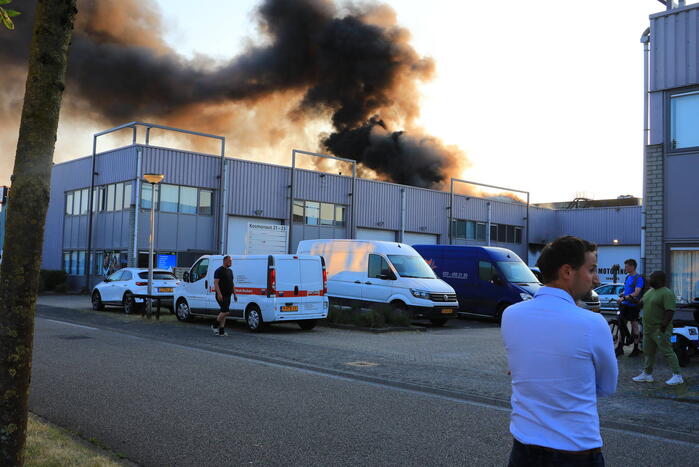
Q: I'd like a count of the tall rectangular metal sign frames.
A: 3